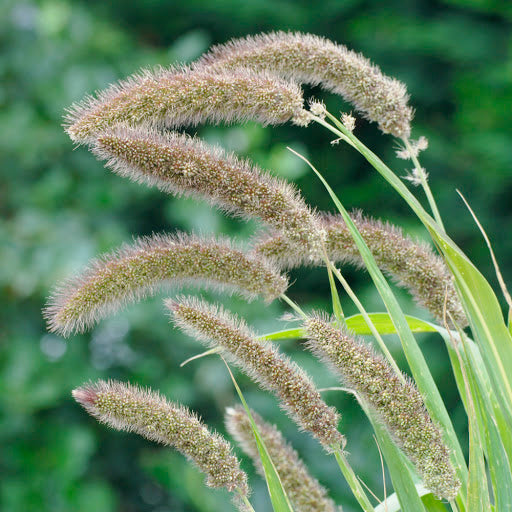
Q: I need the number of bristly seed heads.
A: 9